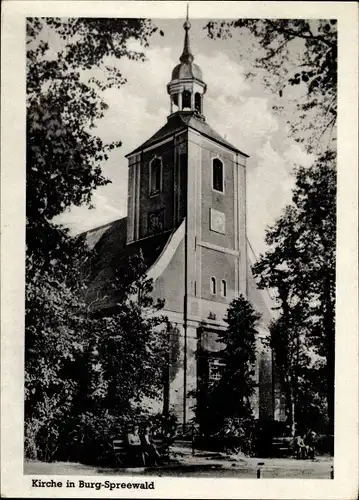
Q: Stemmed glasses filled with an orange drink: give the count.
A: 0